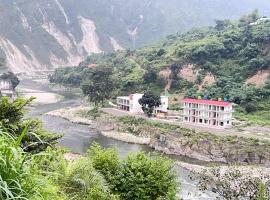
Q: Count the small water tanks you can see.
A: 4